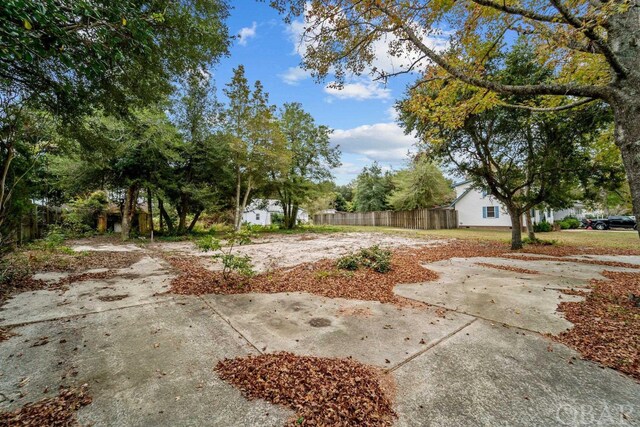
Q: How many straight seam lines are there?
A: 4